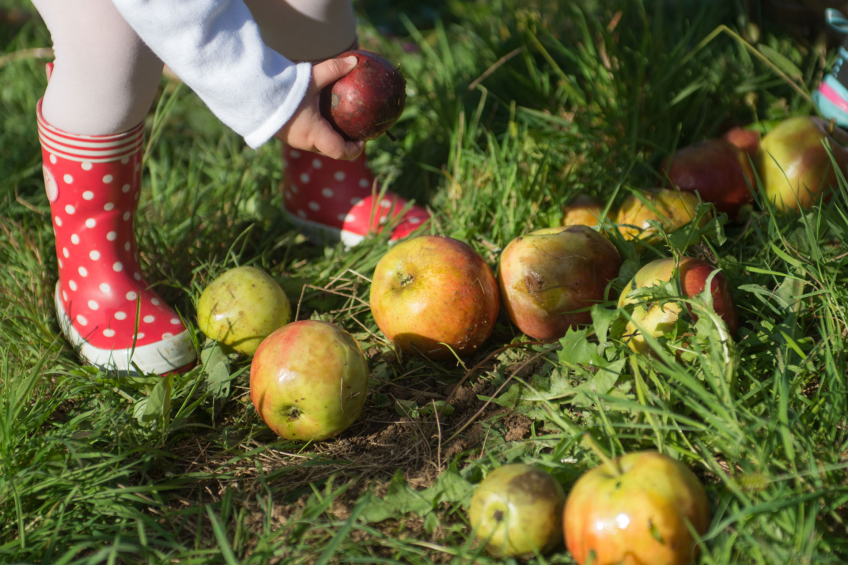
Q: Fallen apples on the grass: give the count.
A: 12